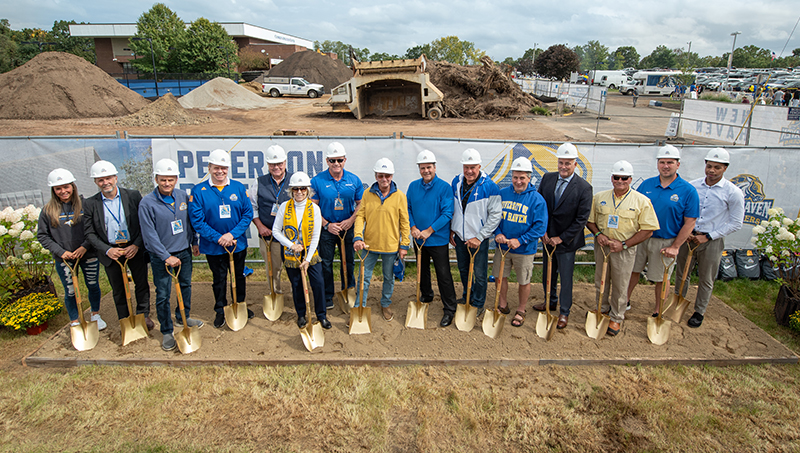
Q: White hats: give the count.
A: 15